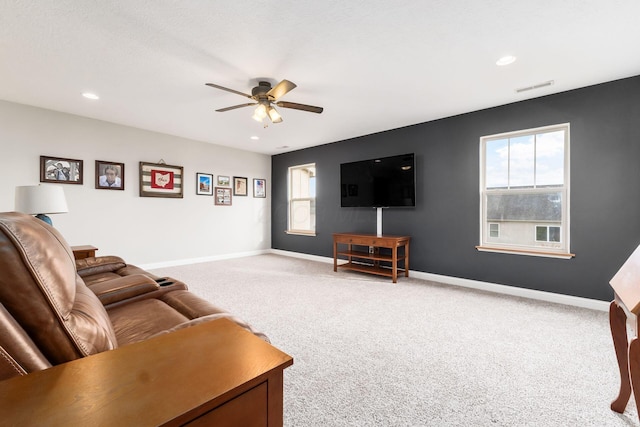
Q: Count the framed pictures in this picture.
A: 8